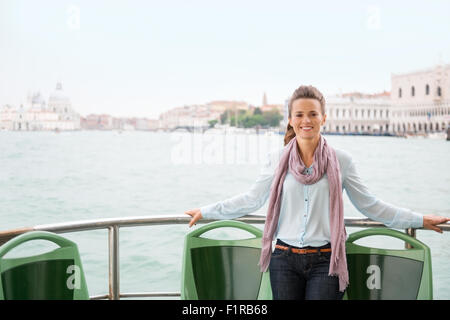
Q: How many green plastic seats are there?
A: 3